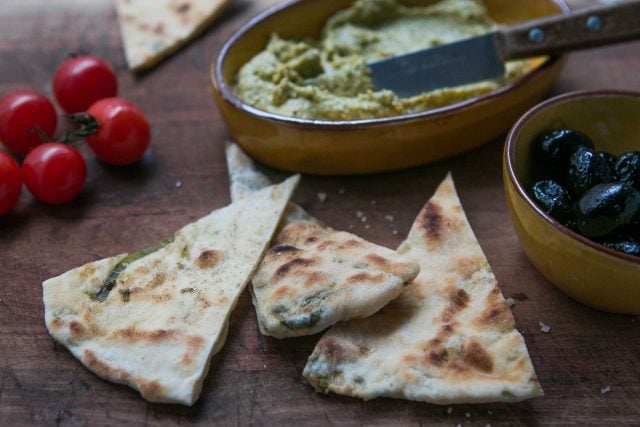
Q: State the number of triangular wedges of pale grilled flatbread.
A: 4